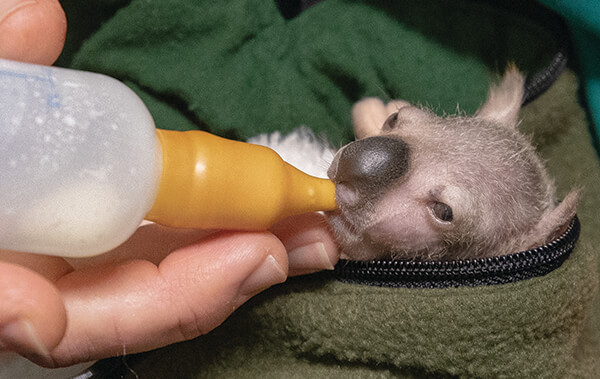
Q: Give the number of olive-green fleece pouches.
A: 1